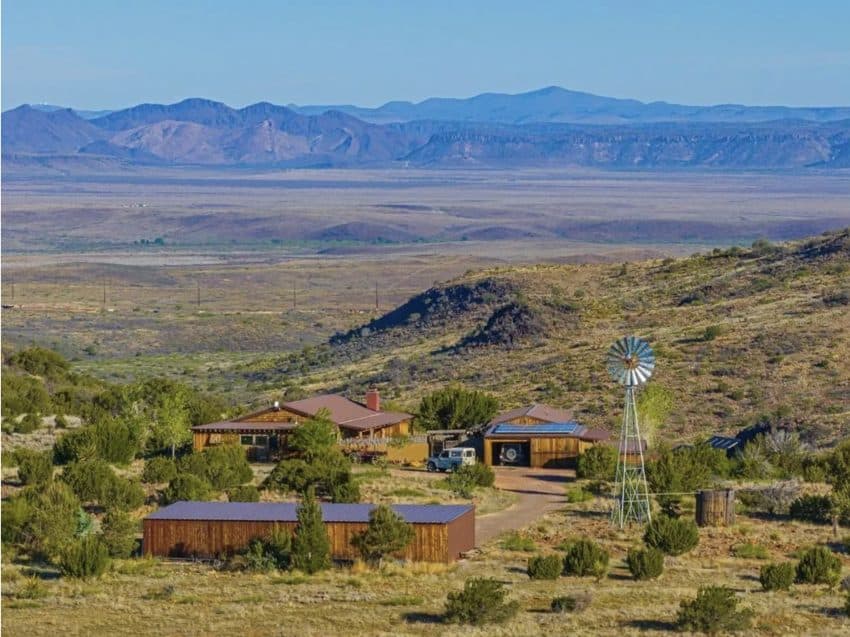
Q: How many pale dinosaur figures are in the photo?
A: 0